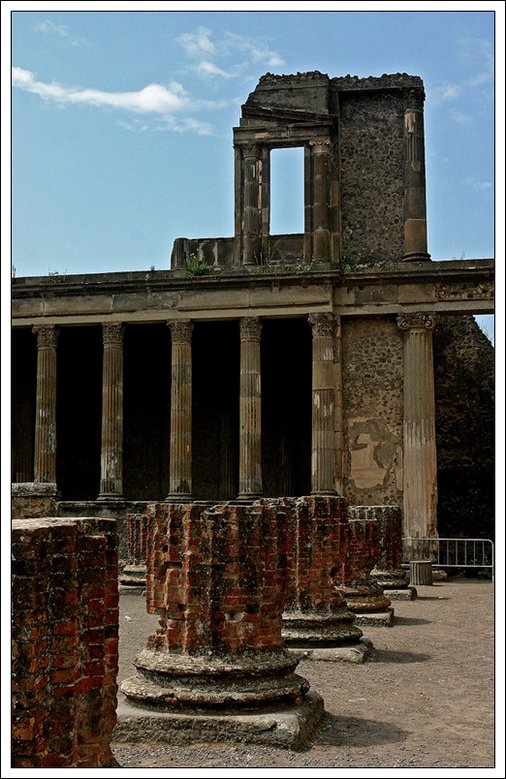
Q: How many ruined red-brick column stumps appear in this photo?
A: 6